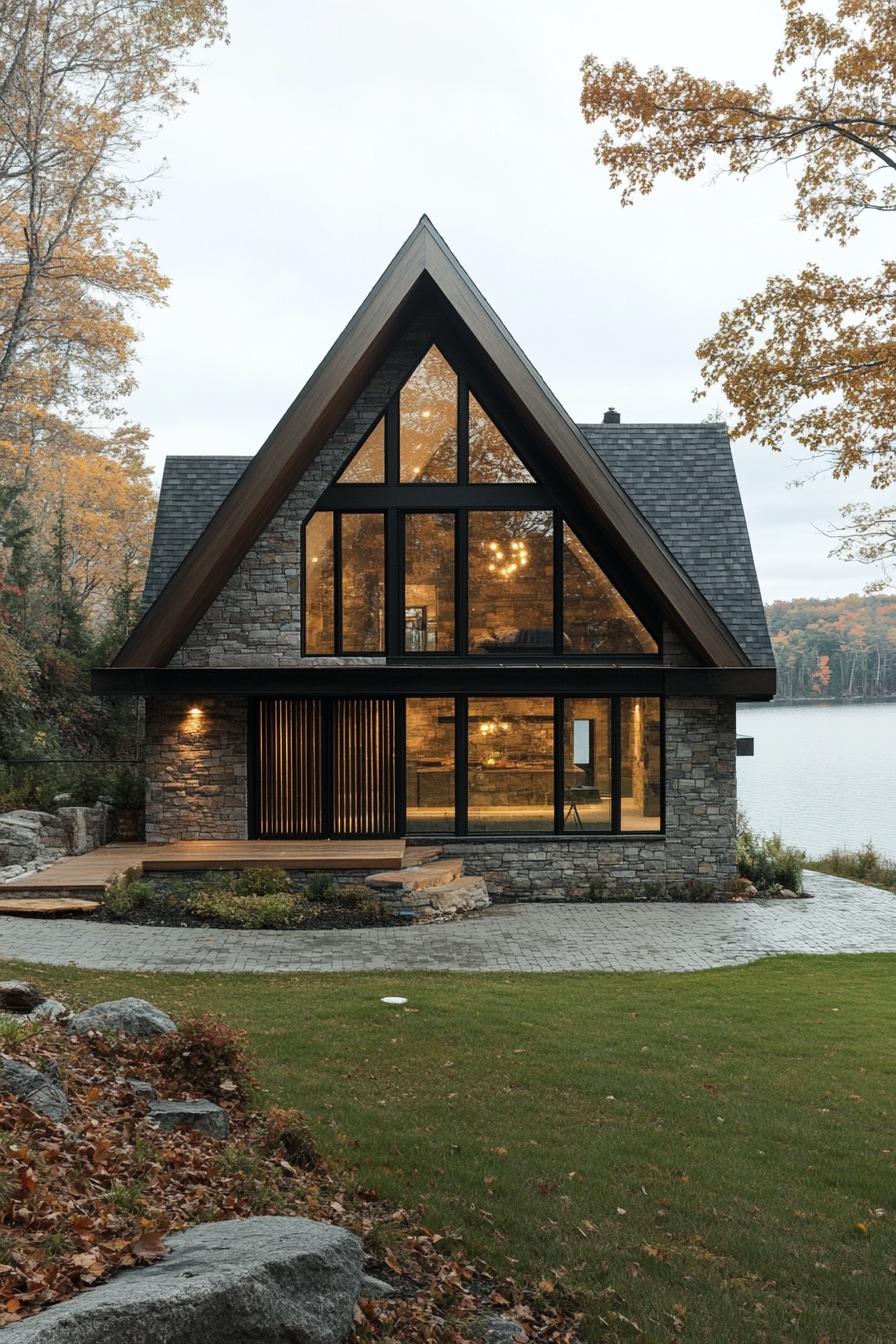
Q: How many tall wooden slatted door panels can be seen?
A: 2